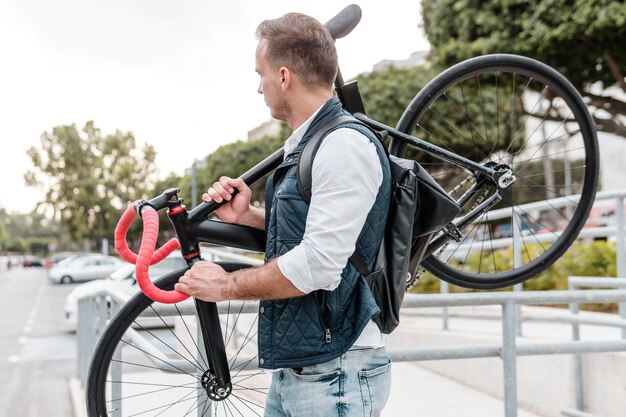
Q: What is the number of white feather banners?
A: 0